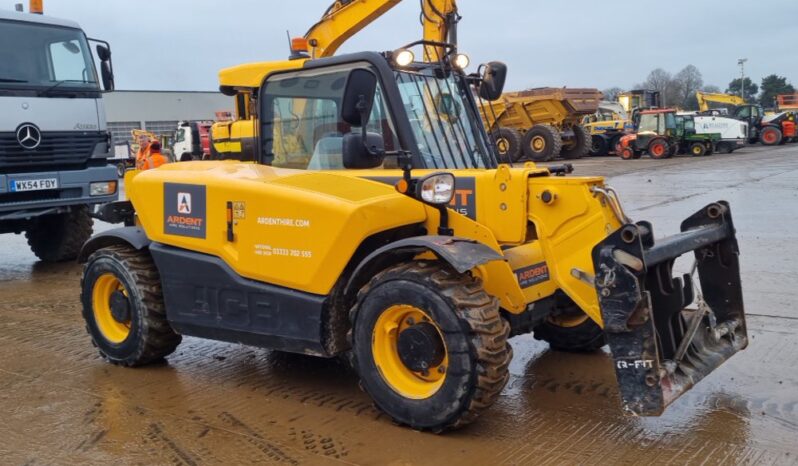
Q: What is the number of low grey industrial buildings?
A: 1